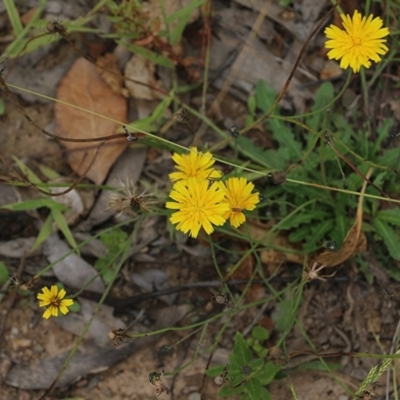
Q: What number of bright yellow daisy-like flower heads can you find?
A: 5